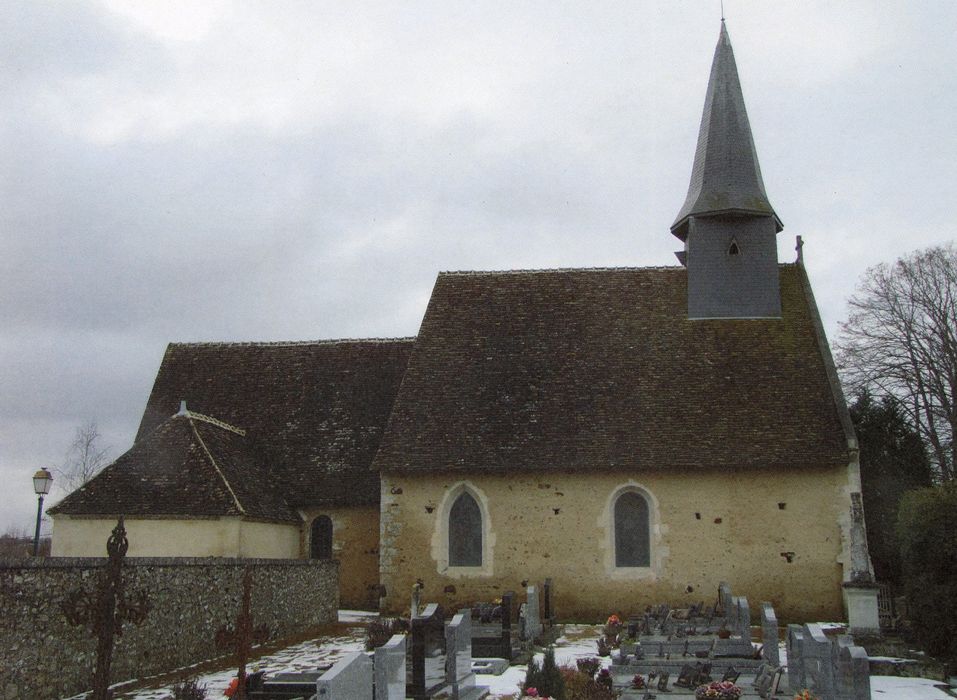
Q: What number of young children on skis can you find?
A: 0